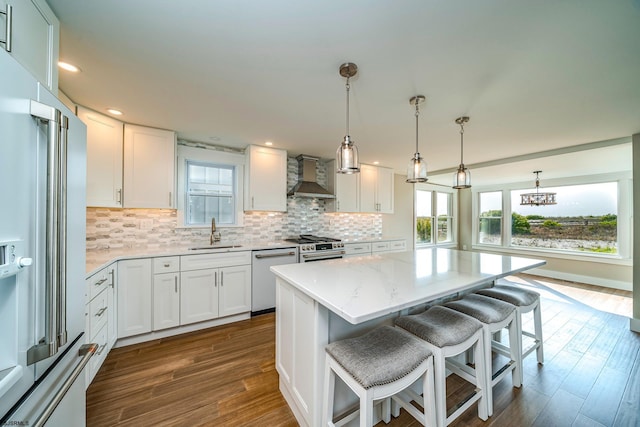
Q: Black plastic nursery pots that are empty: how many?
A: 0